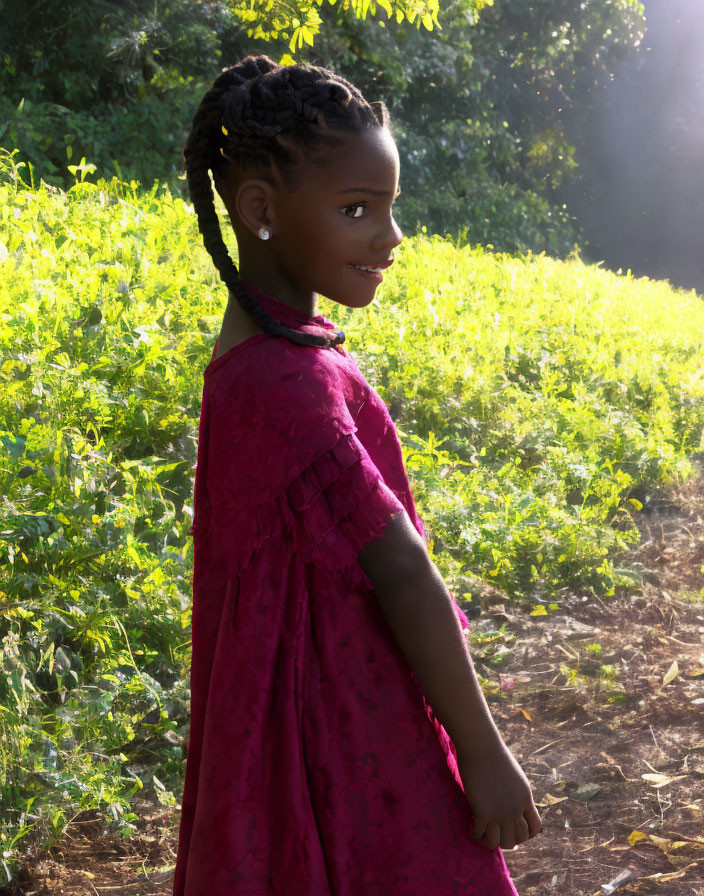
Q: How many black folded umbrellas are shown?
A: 0